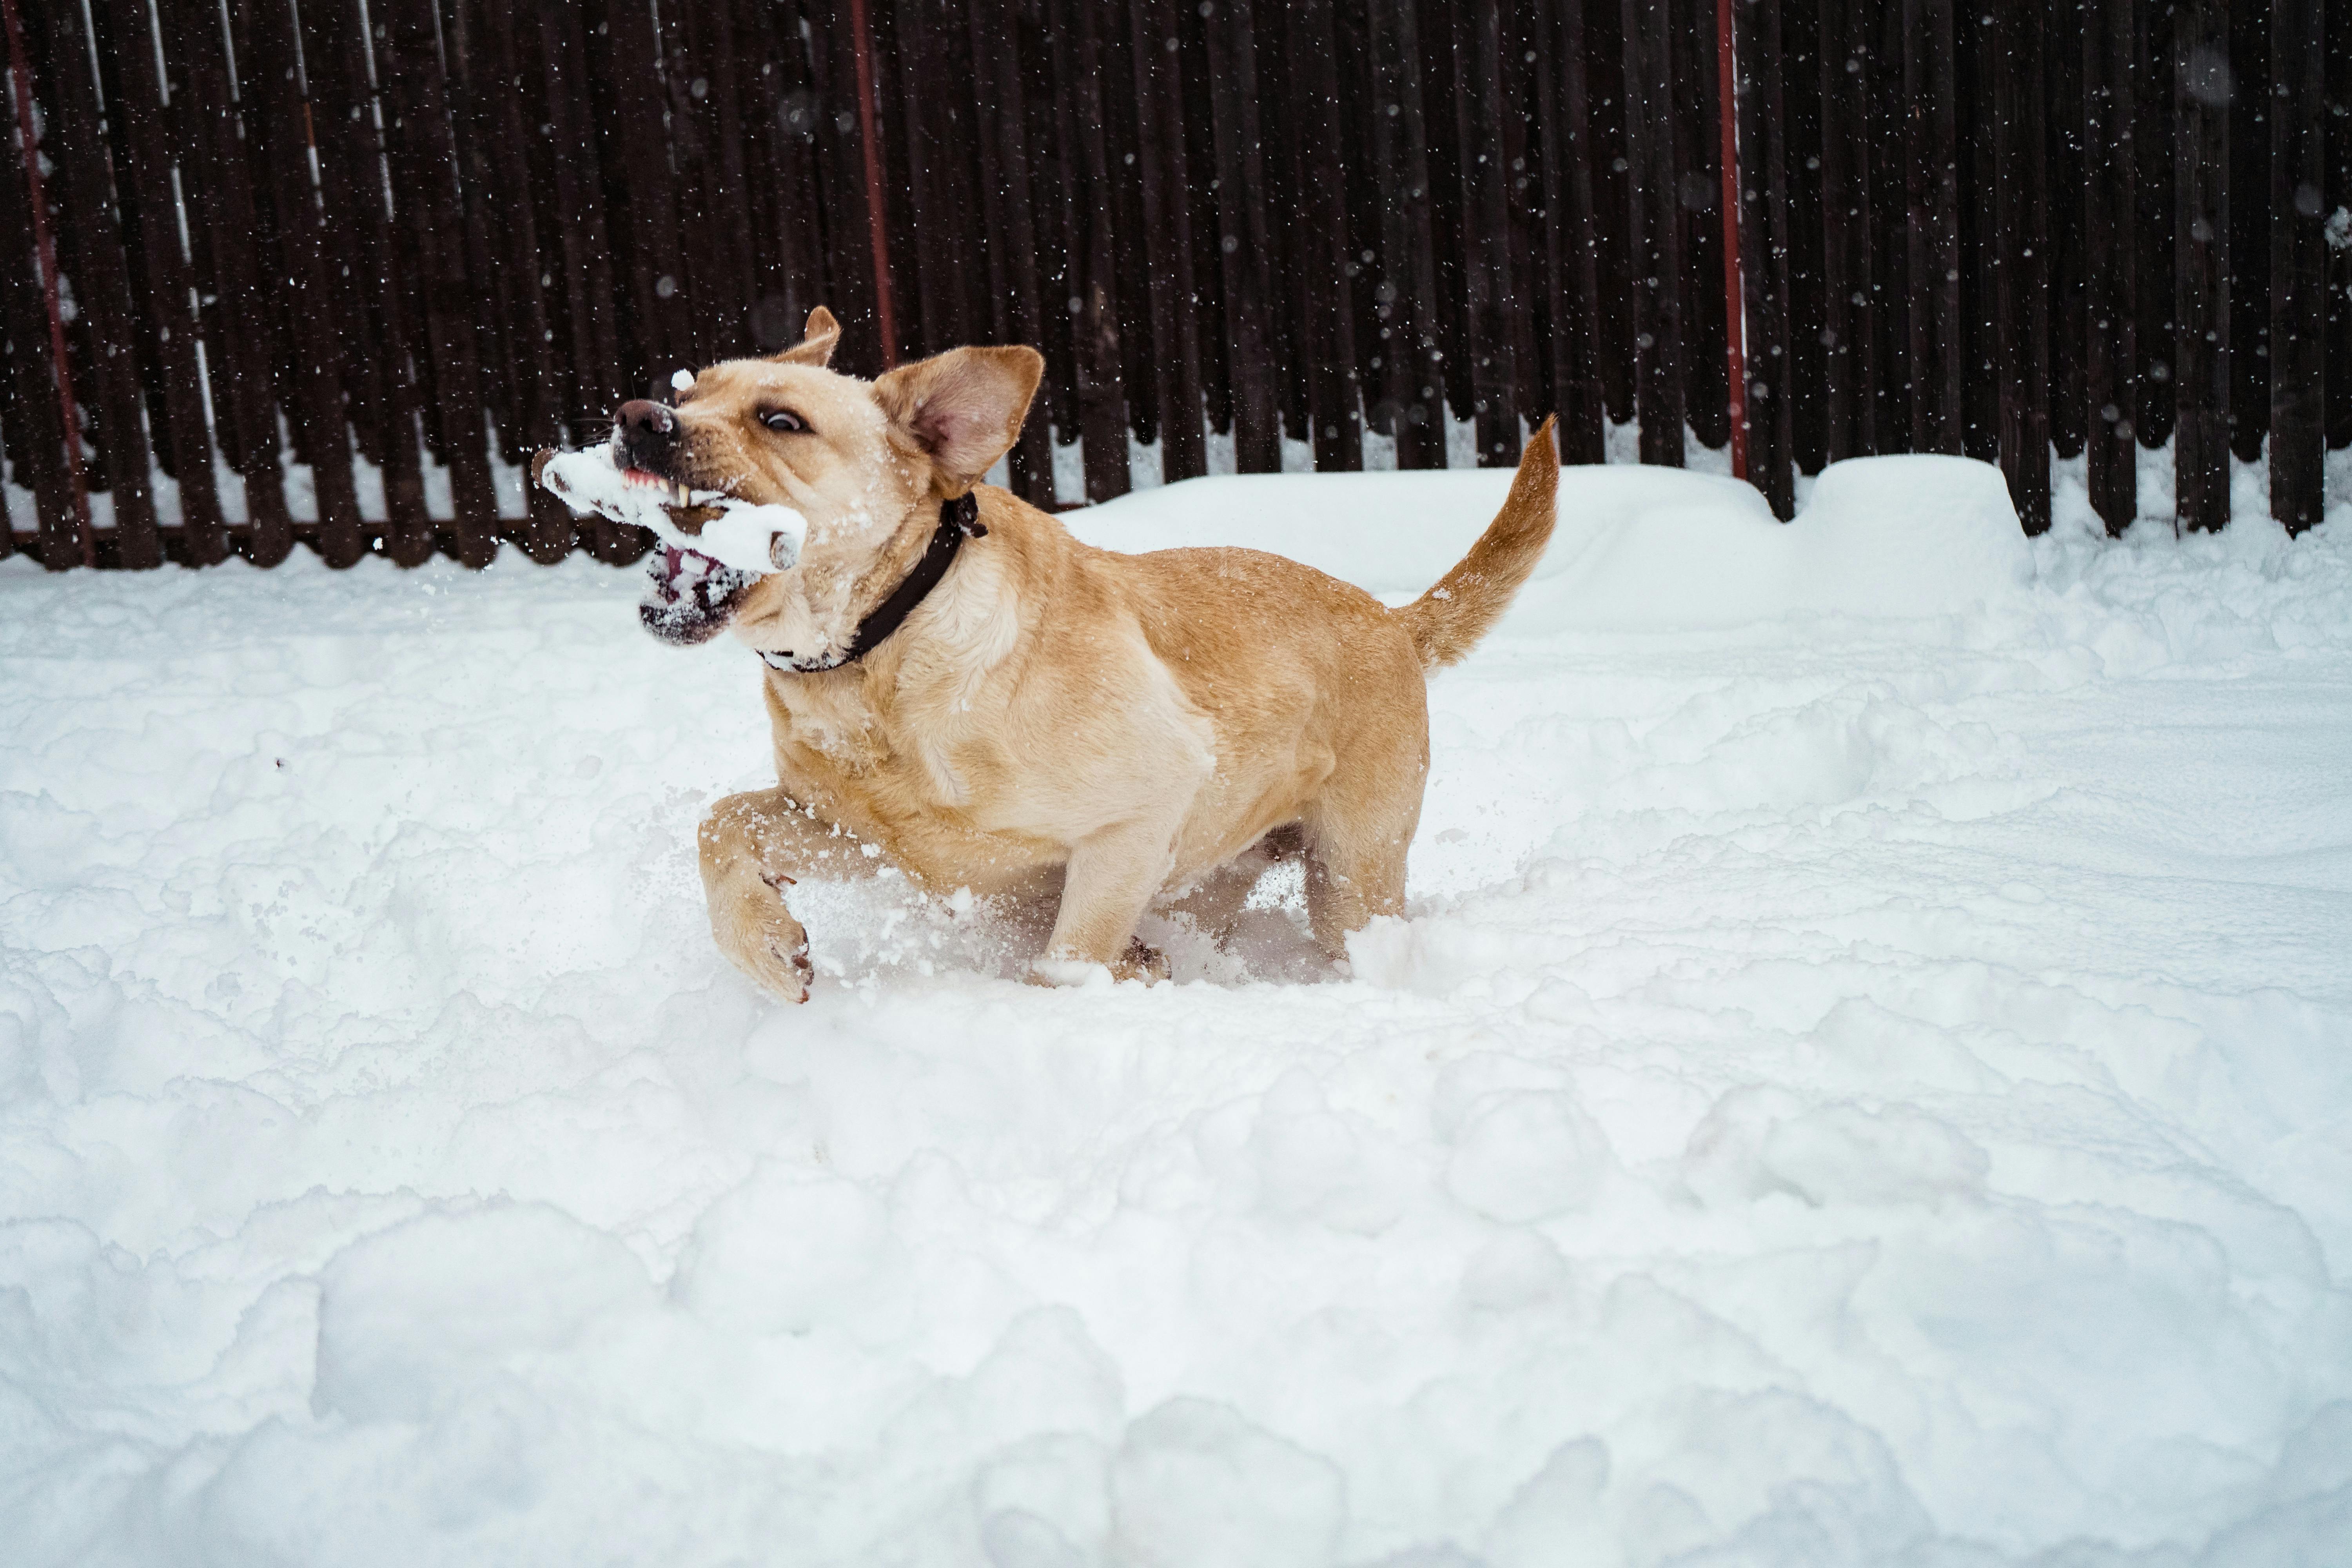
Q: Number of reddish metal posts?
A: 3